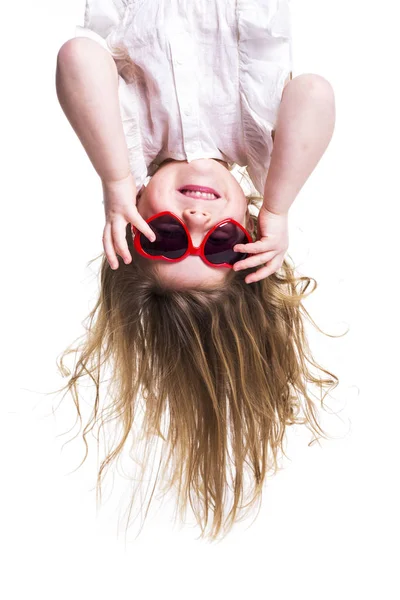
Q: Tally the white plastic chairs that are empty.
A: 0